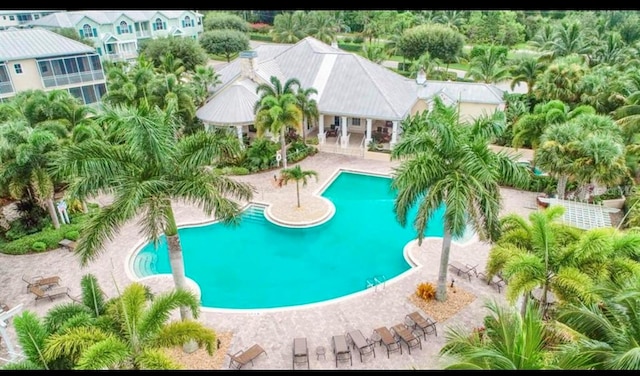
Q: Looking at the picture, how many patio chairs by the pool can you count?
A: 11